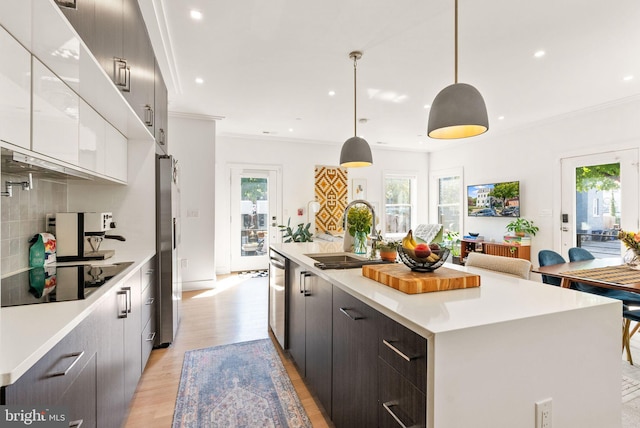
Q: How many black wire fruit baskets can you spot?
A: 1